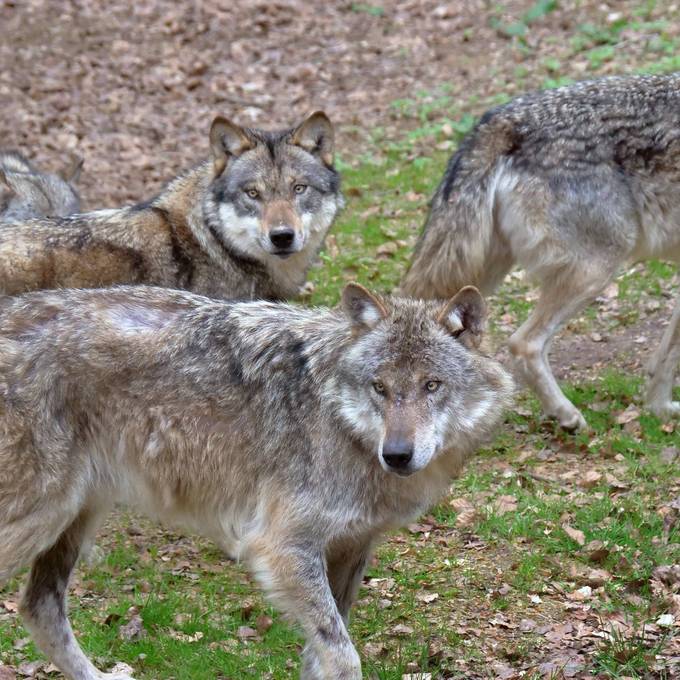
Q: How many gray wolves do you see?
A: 4